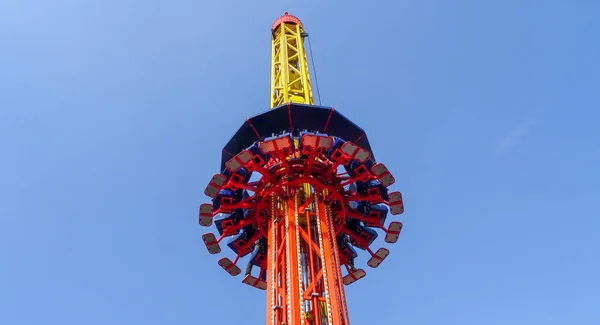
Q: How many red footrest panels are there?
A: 14